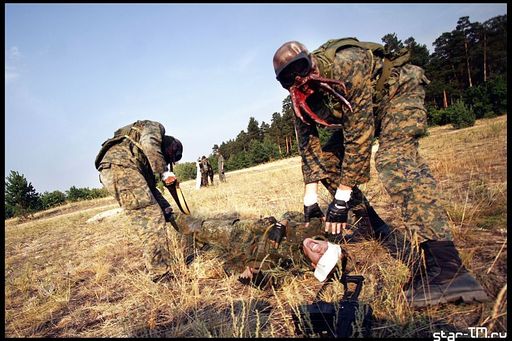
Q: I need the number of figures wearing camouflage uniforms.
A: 3